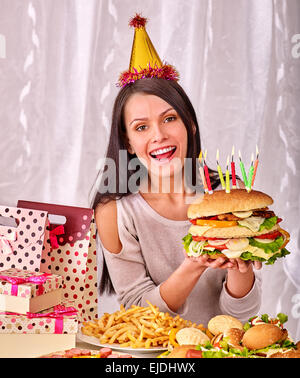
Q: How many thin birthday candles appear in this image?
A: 8